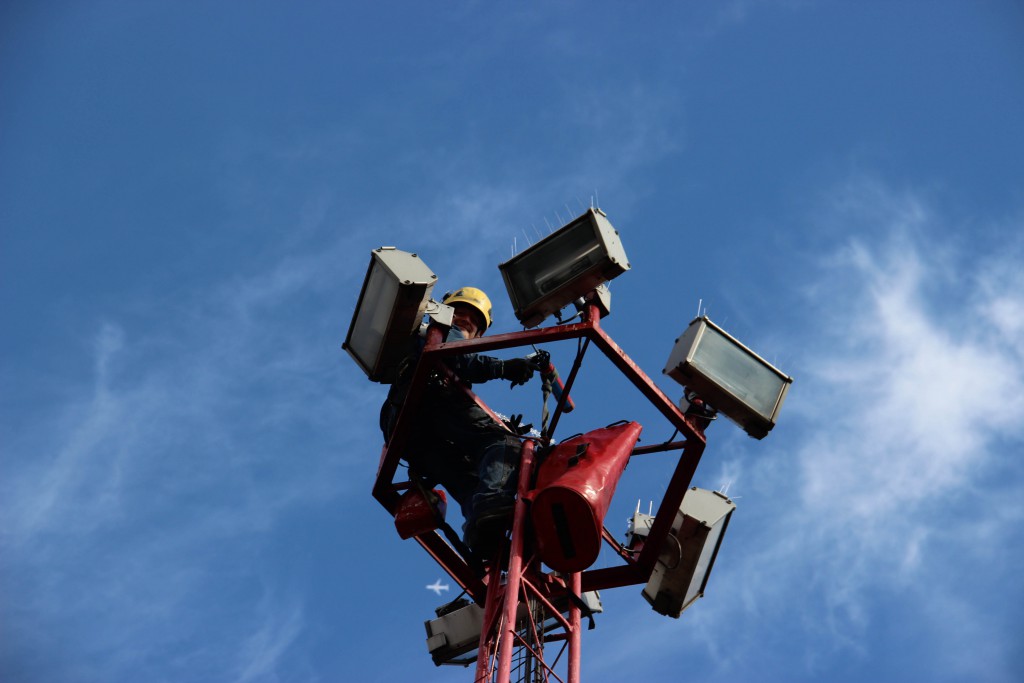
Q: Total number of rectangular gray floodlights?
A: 5